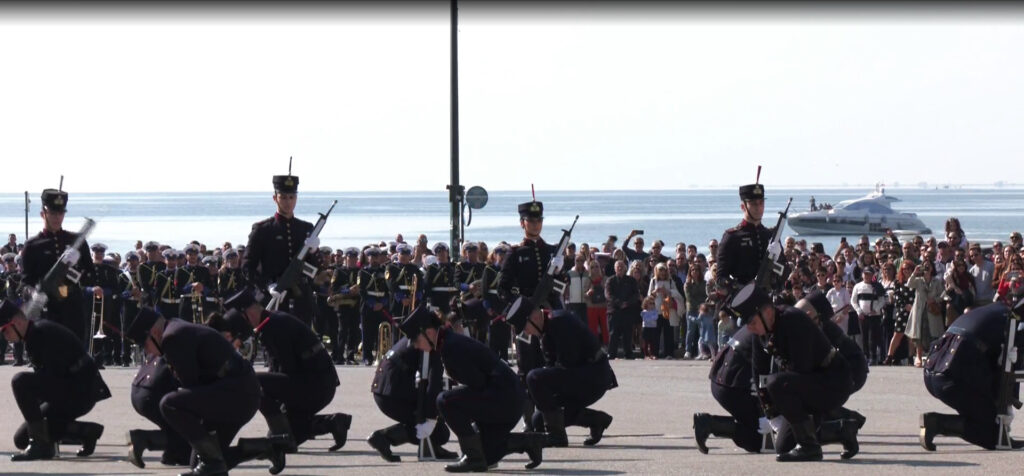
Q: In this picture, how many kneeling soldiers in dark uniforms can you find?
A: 11